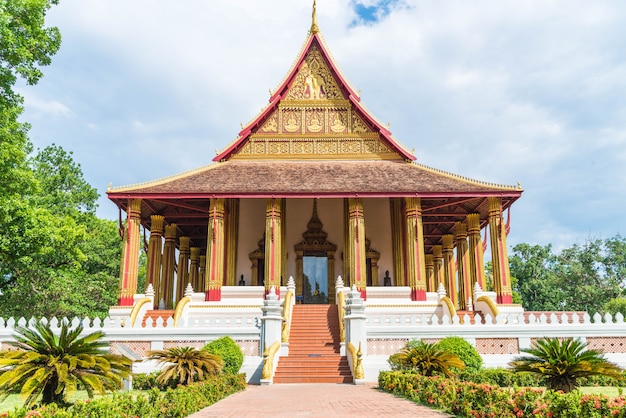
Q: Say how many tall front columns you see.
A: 6